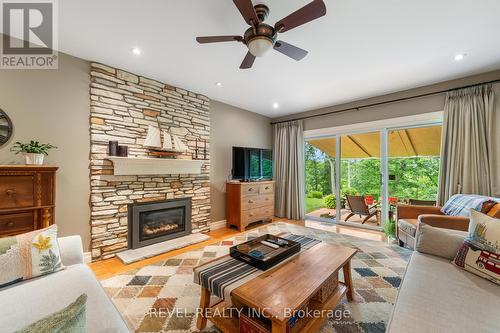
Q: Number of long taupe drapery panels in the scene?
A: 2